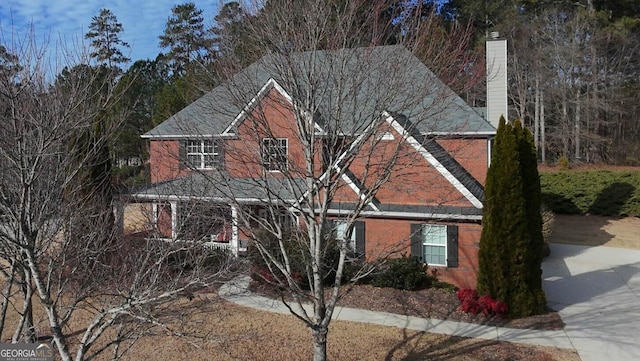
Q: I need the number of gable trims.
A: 3